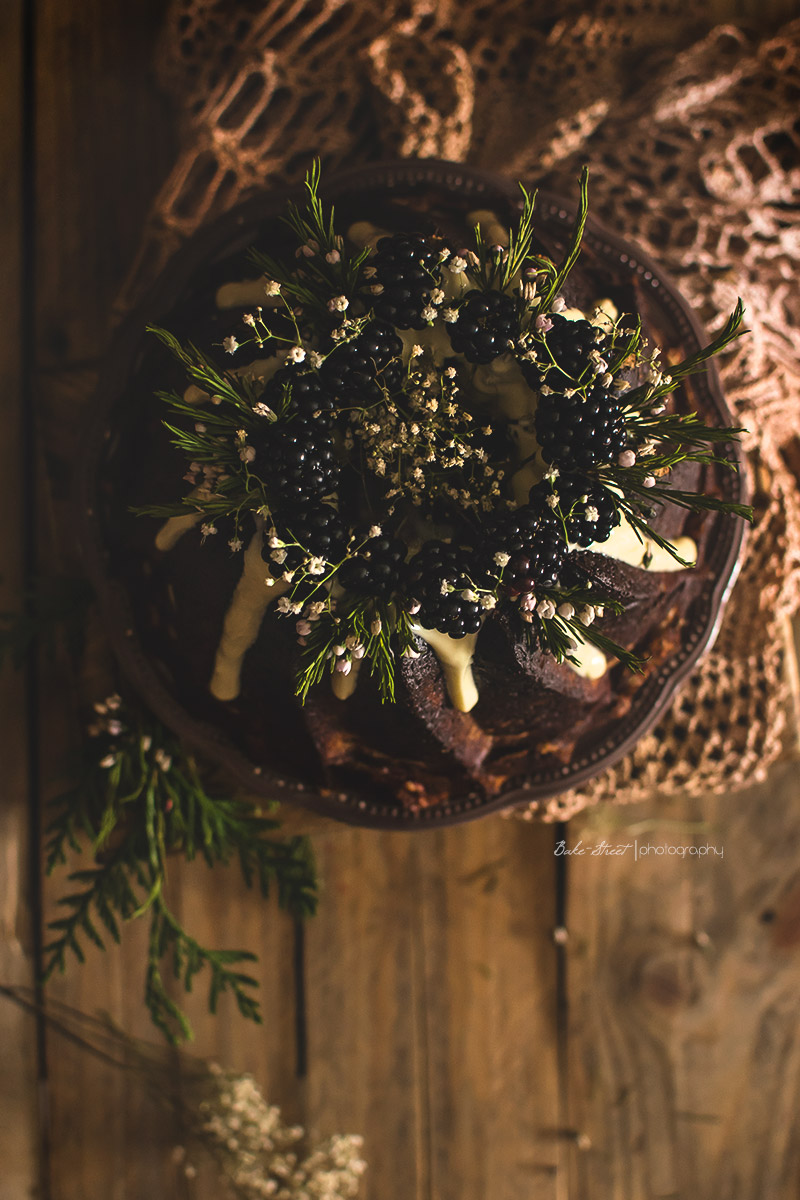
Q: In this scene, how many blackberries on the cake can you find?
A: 12